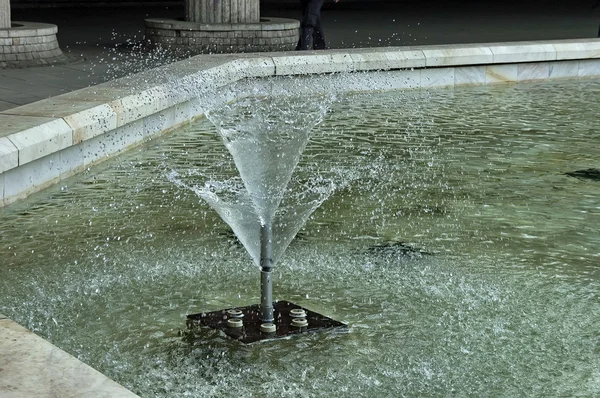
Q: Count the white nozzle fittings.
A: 5